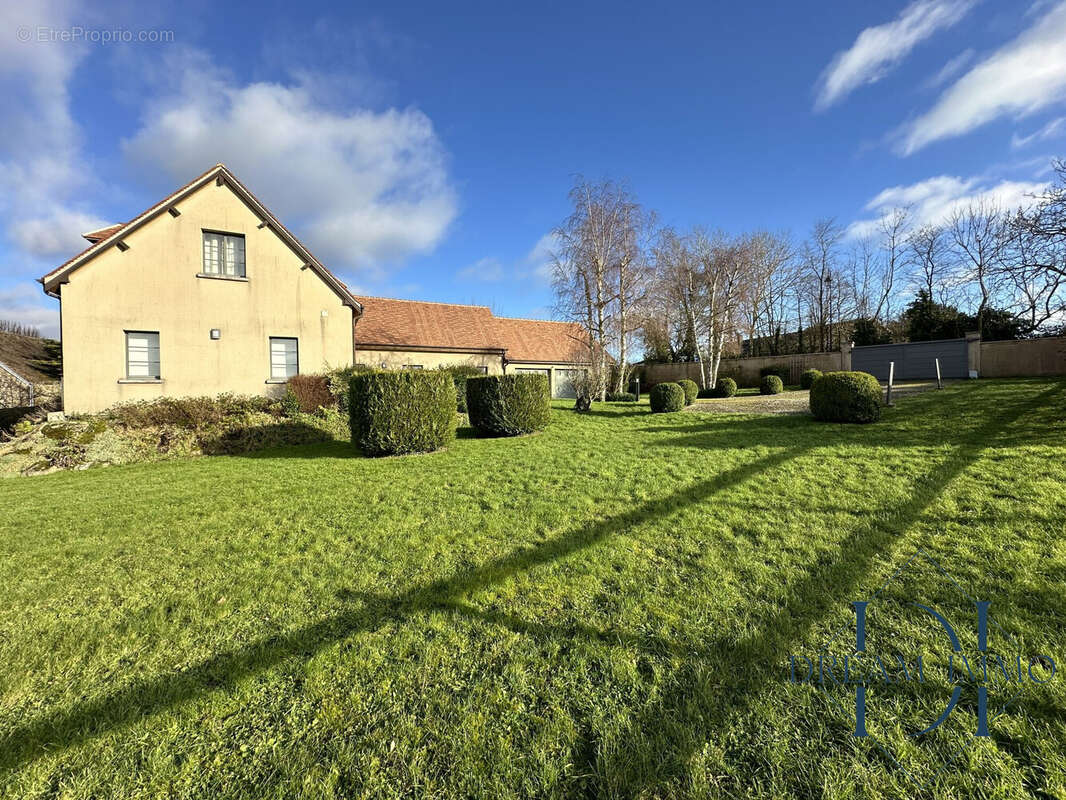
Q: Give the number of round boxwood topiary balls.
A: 6